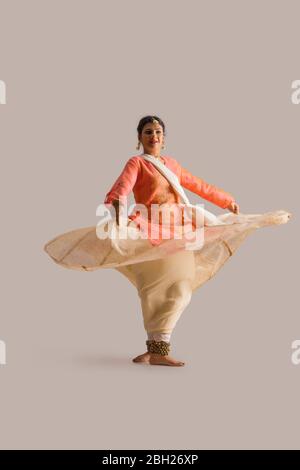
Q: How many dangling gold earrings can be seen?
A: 2